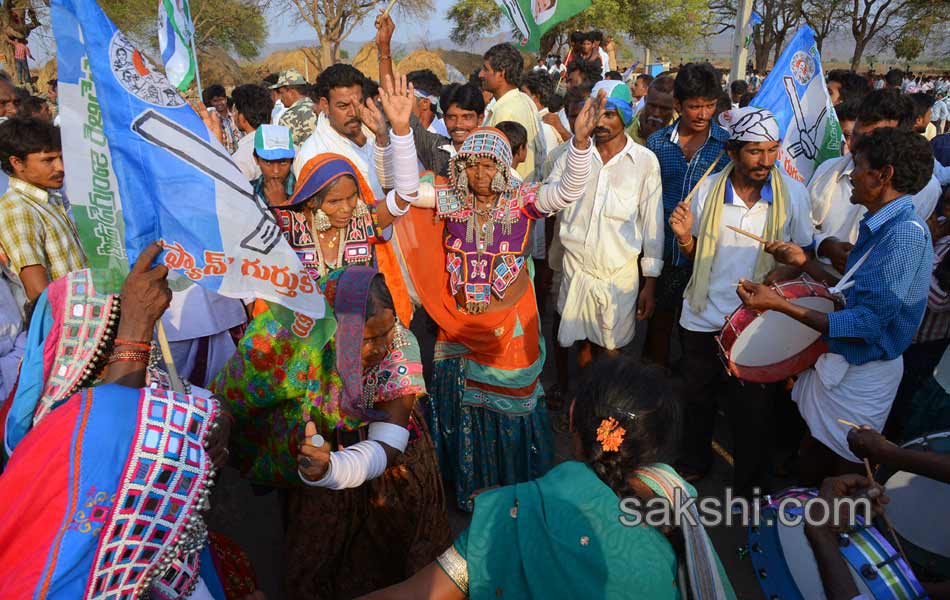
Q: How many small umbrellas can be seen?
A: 0